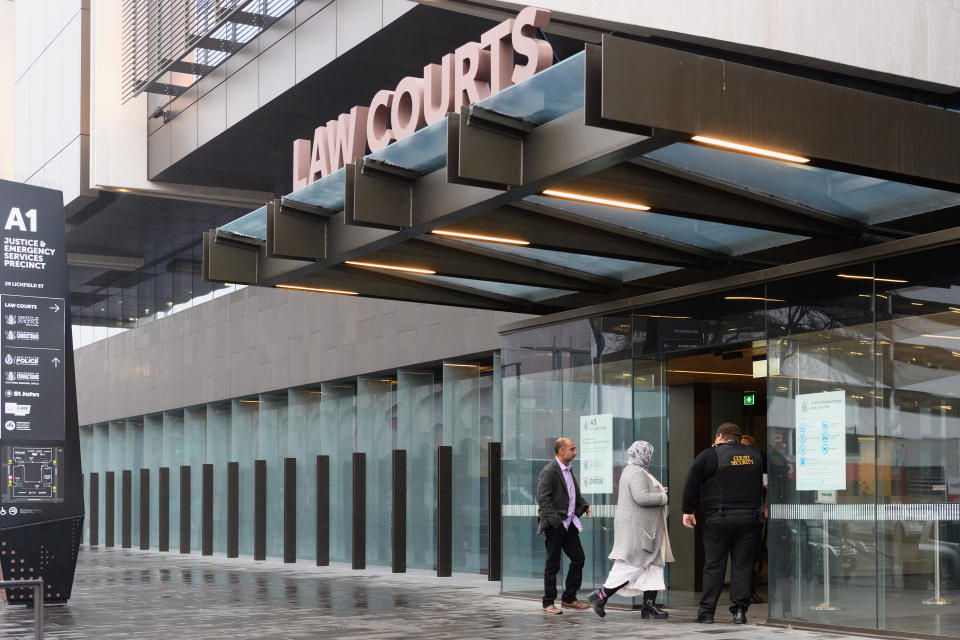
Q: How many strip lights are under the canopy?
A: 5